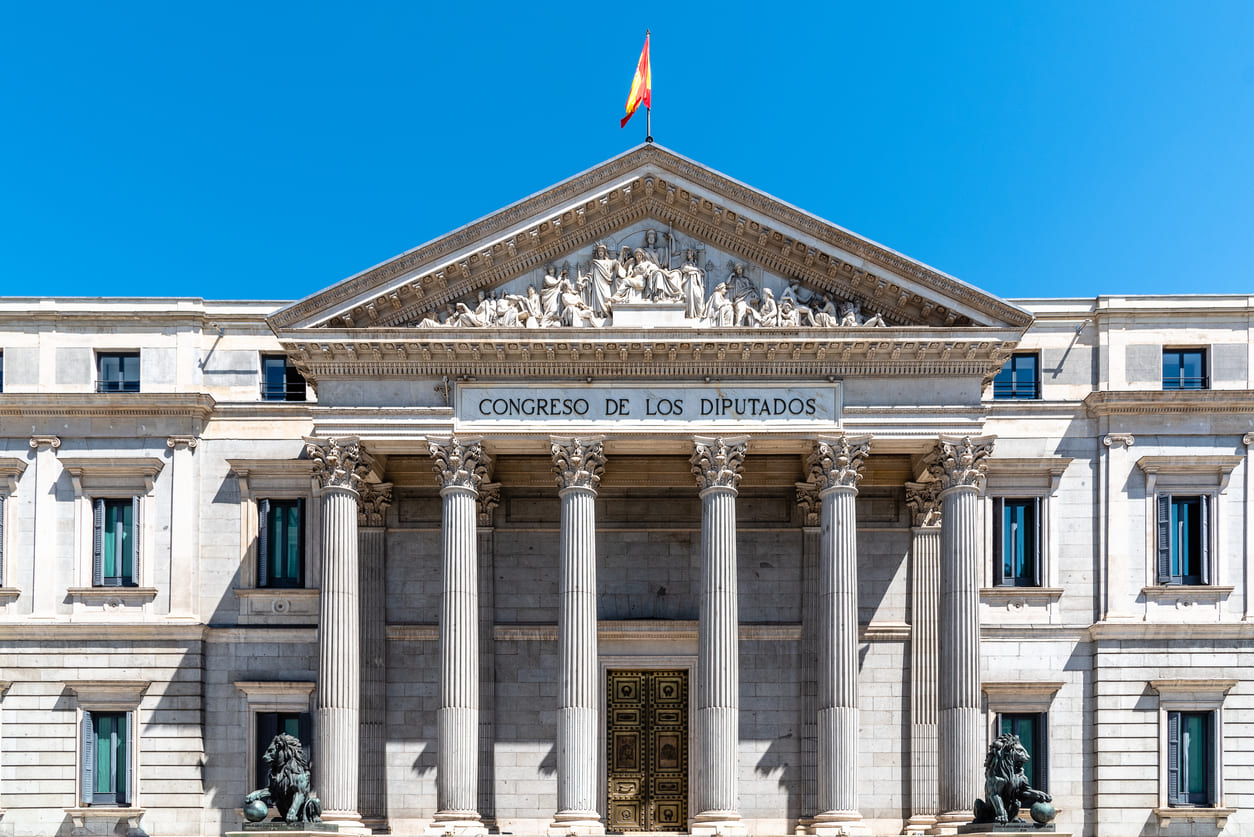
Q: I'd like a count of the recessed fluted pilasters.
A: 4